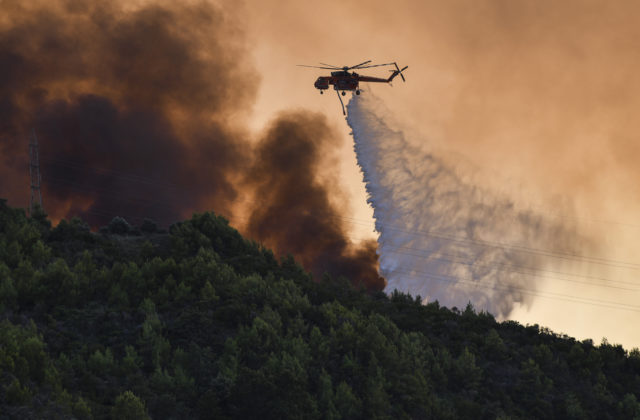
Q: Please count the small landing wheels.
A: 3